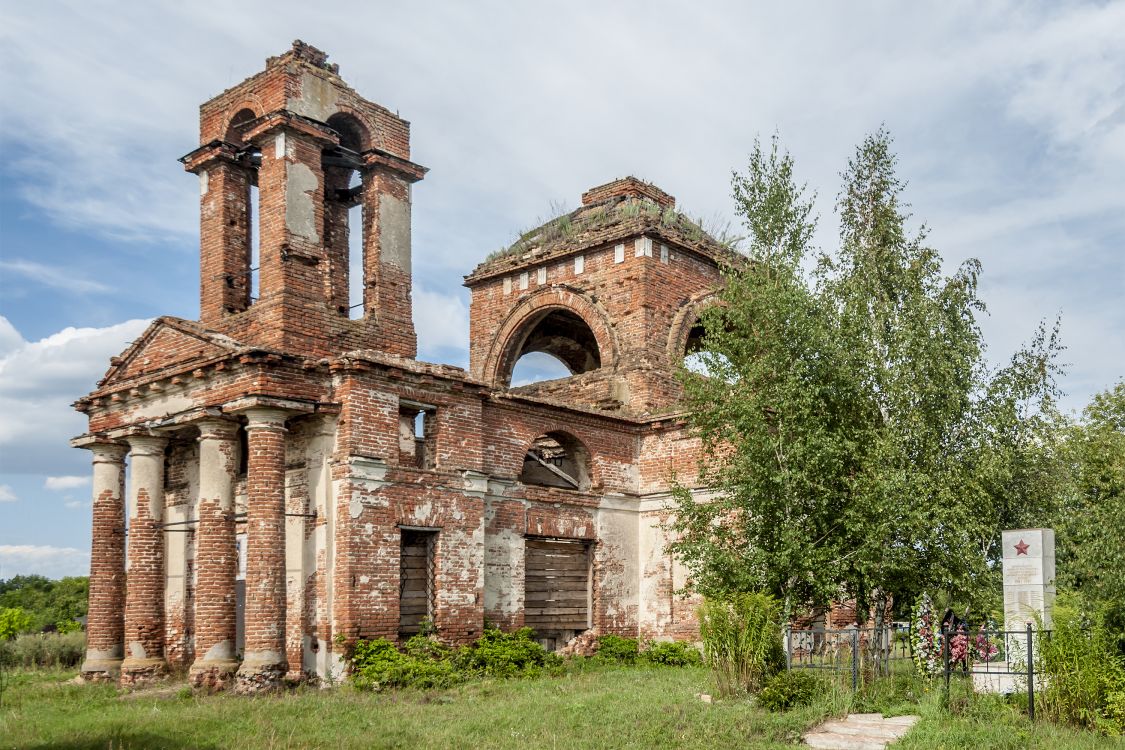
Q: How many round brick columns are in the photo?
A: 4